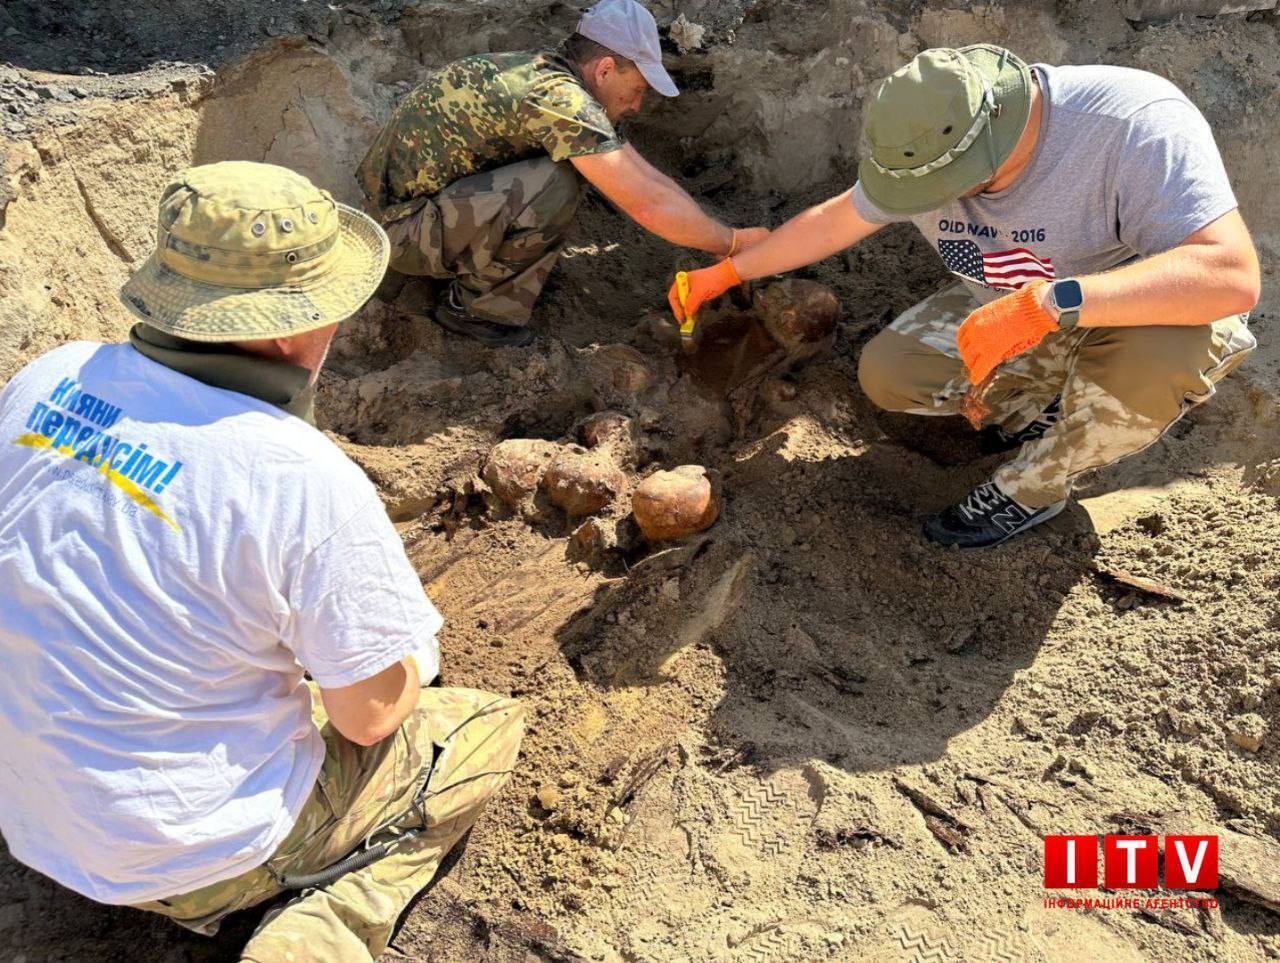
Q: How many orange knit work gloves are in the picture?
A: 2